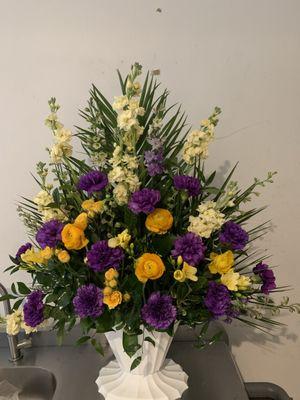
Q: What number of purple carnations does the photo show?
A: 13